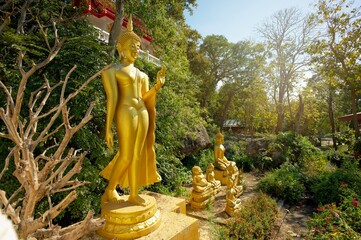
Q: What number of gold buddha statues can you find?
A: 6